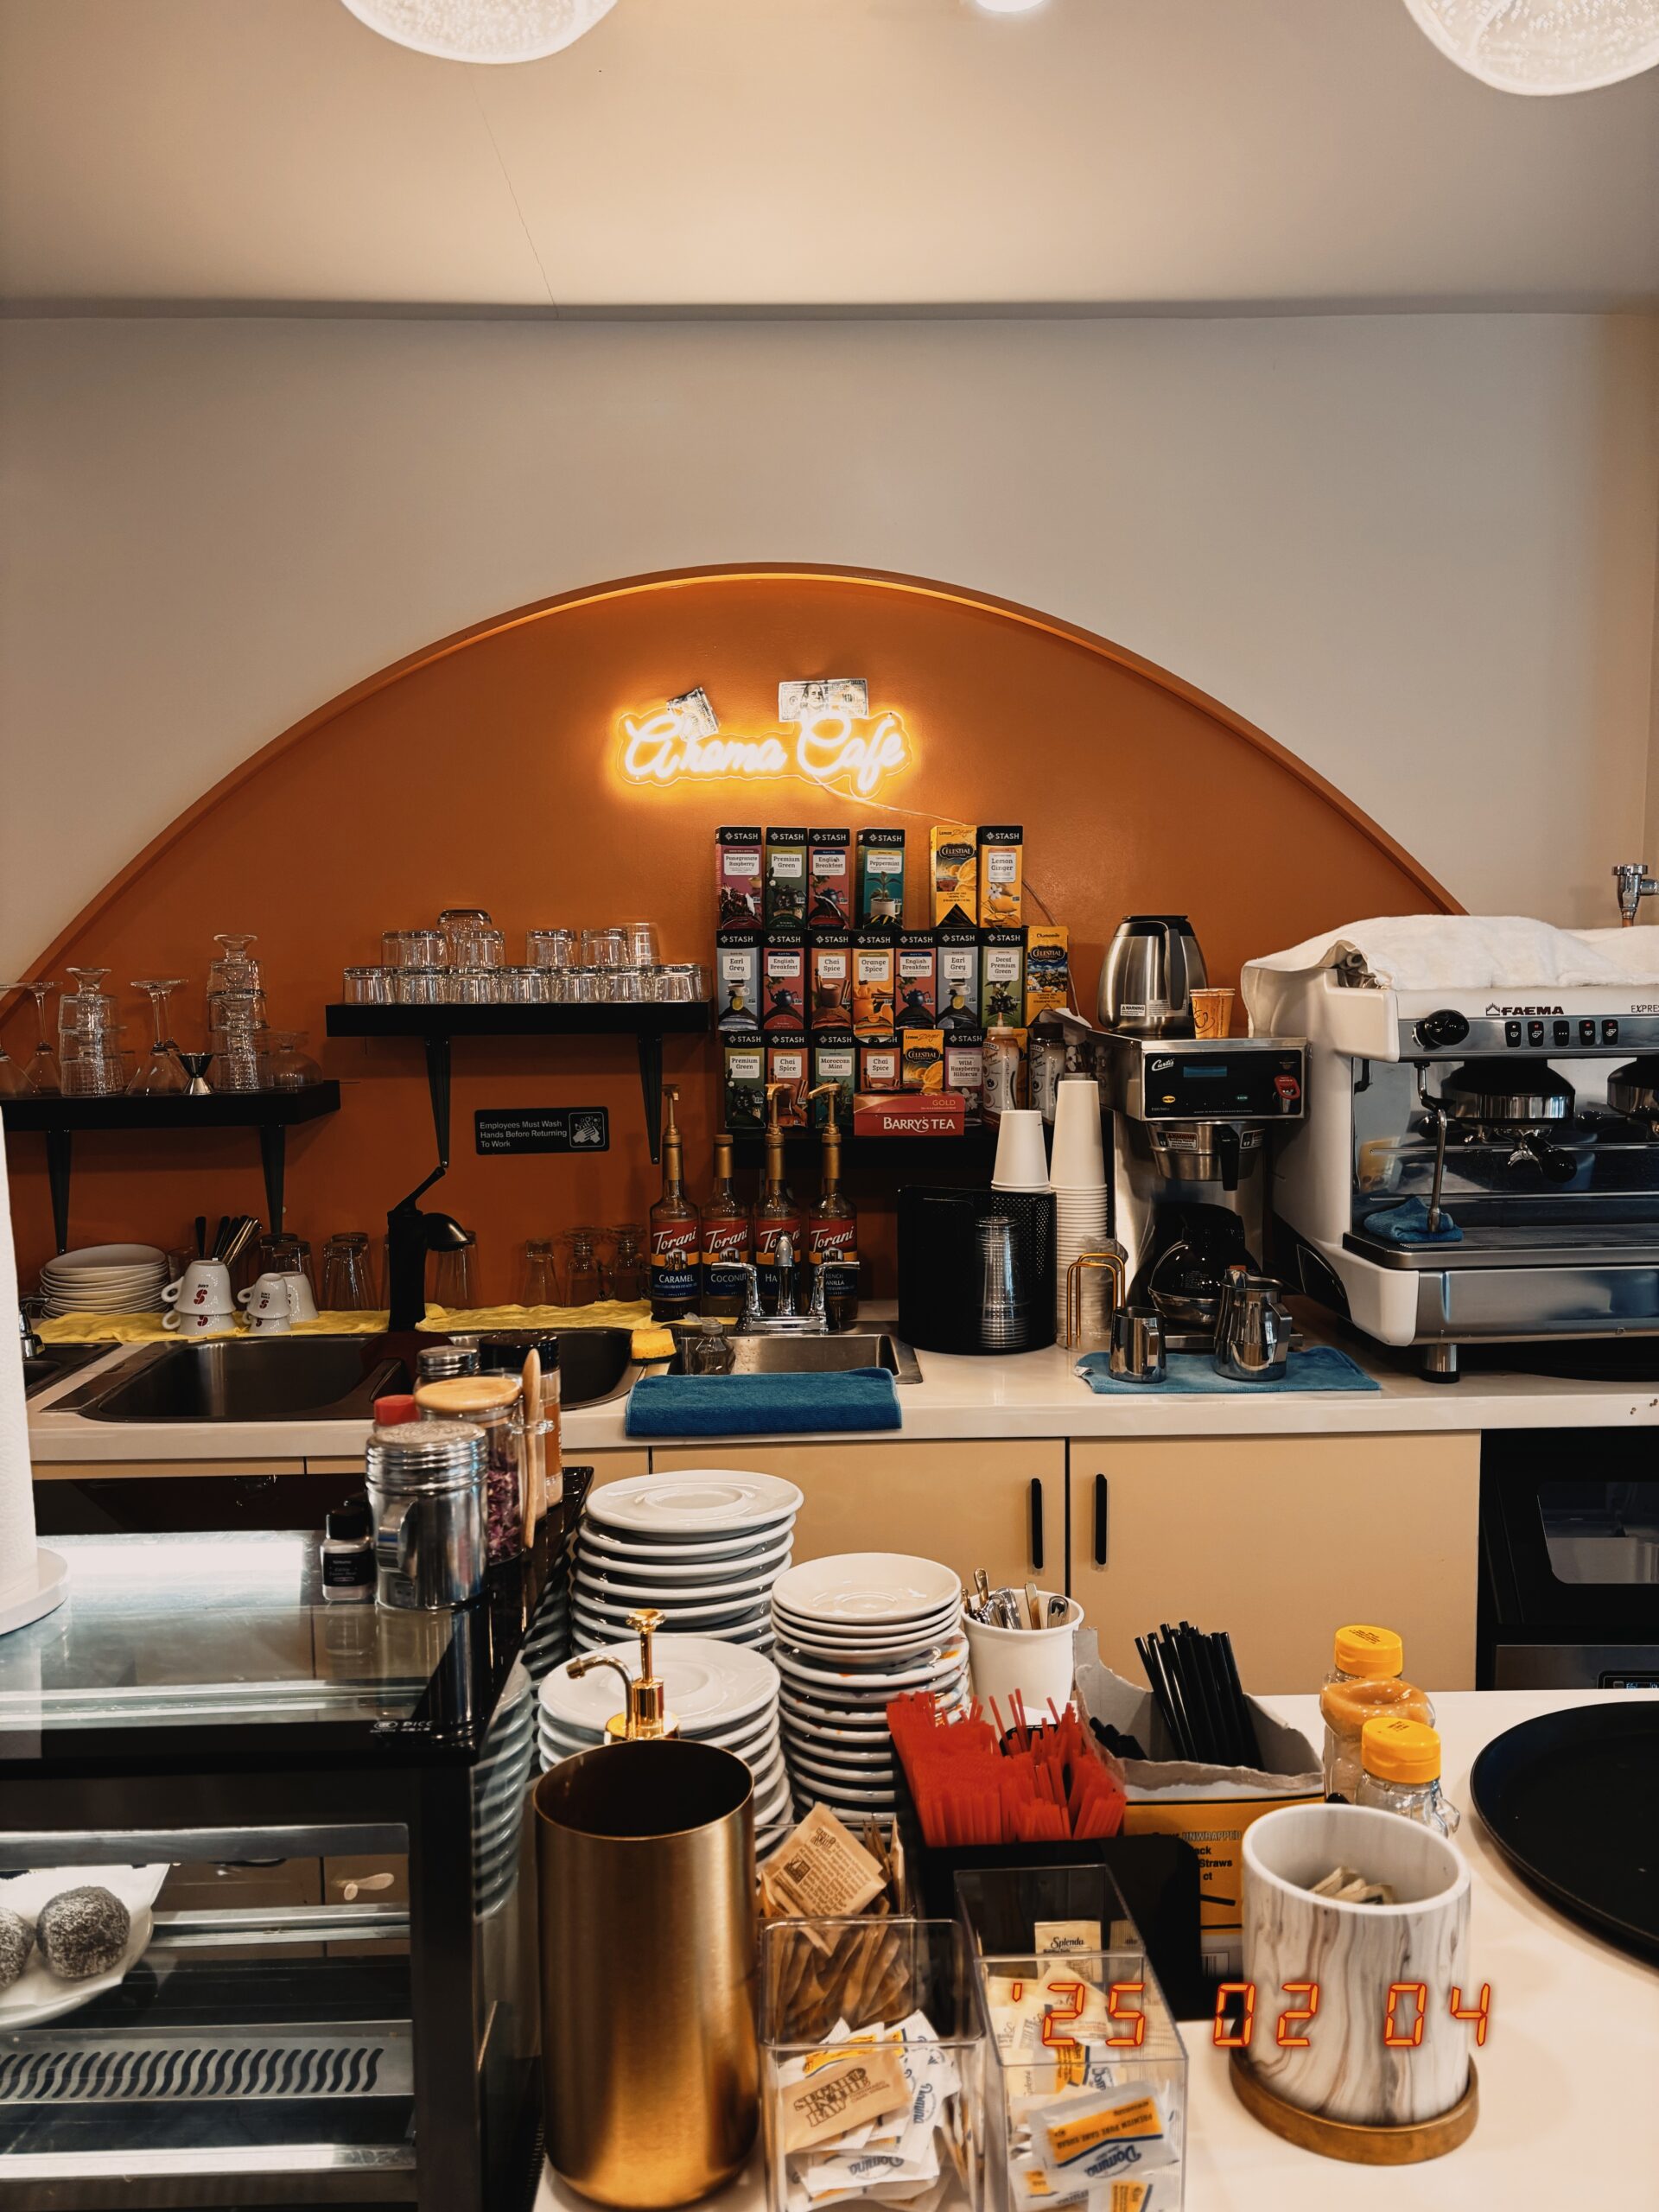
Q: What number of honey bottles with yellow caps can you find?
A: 2